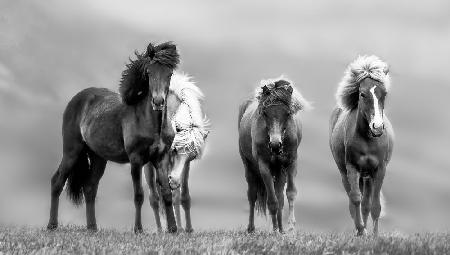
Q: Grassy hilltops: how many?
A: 1